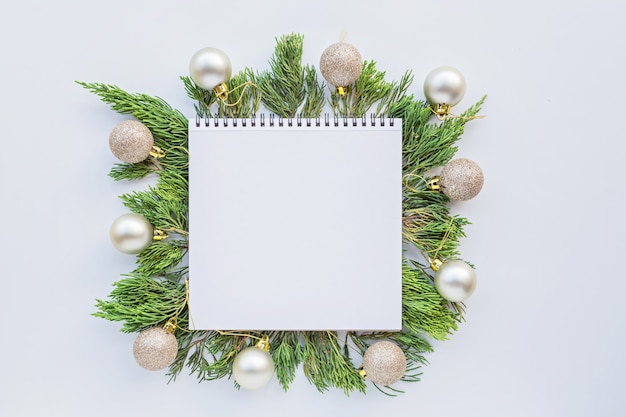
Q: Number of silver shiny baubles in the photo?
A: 5